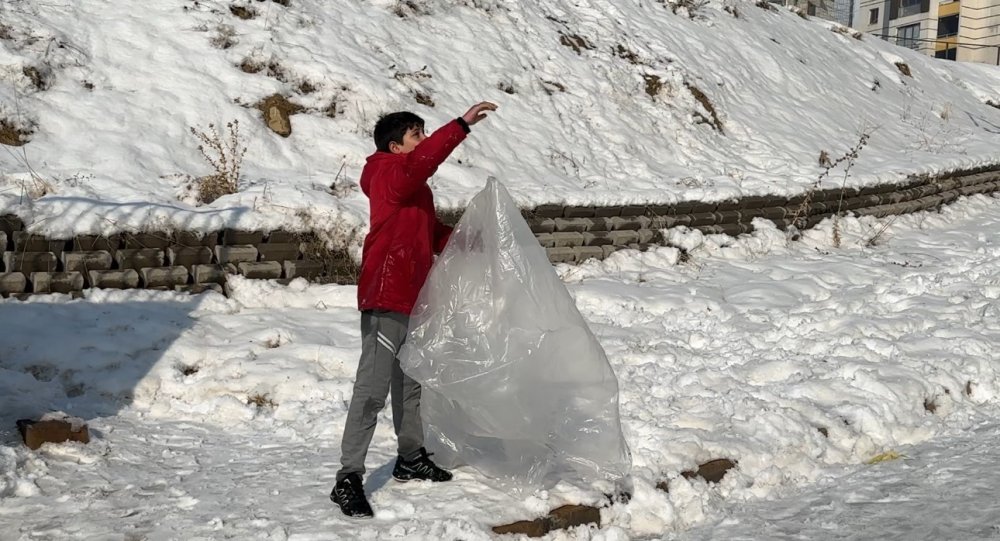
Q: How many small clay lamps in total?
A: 0